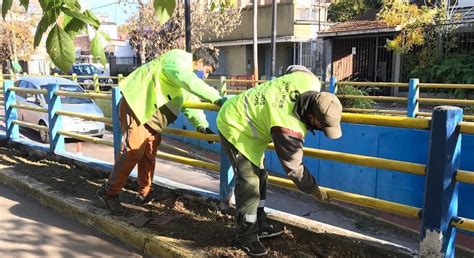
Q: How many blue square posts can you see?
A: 7